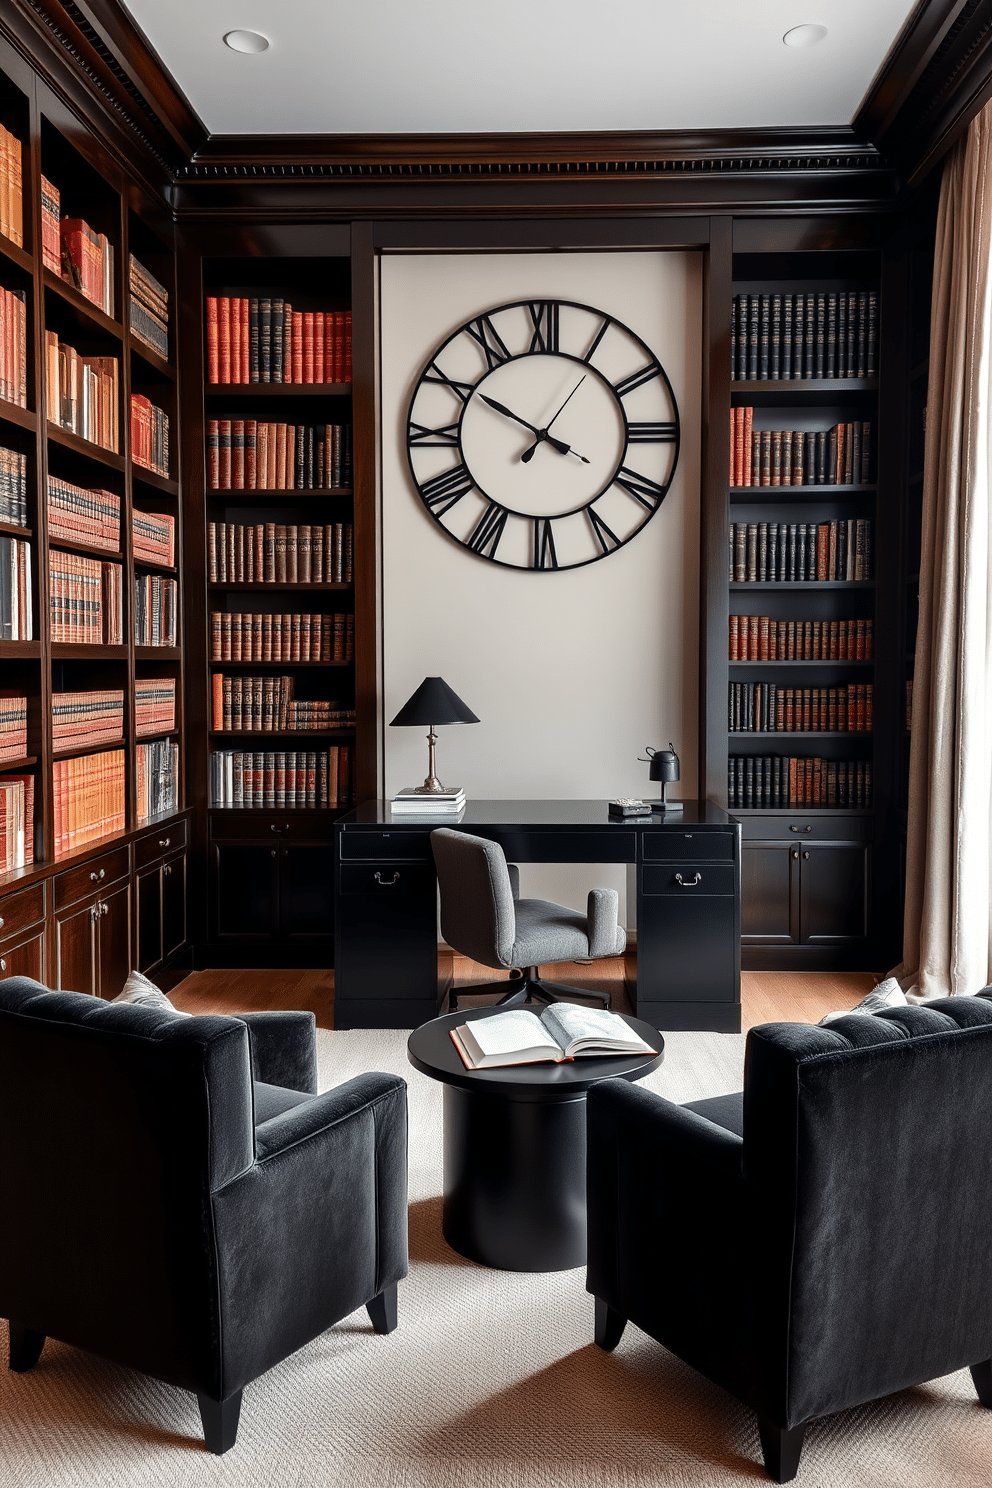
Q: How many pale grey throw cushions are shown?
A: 2